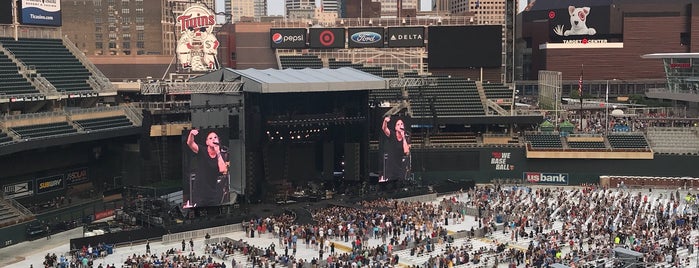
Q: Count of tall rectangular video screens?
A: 2